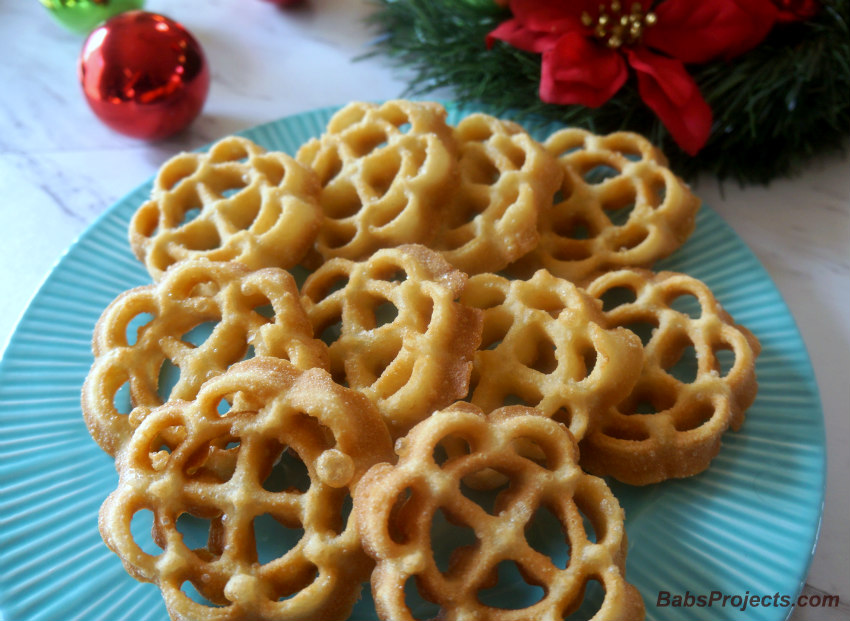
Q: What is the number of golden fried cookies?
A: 10